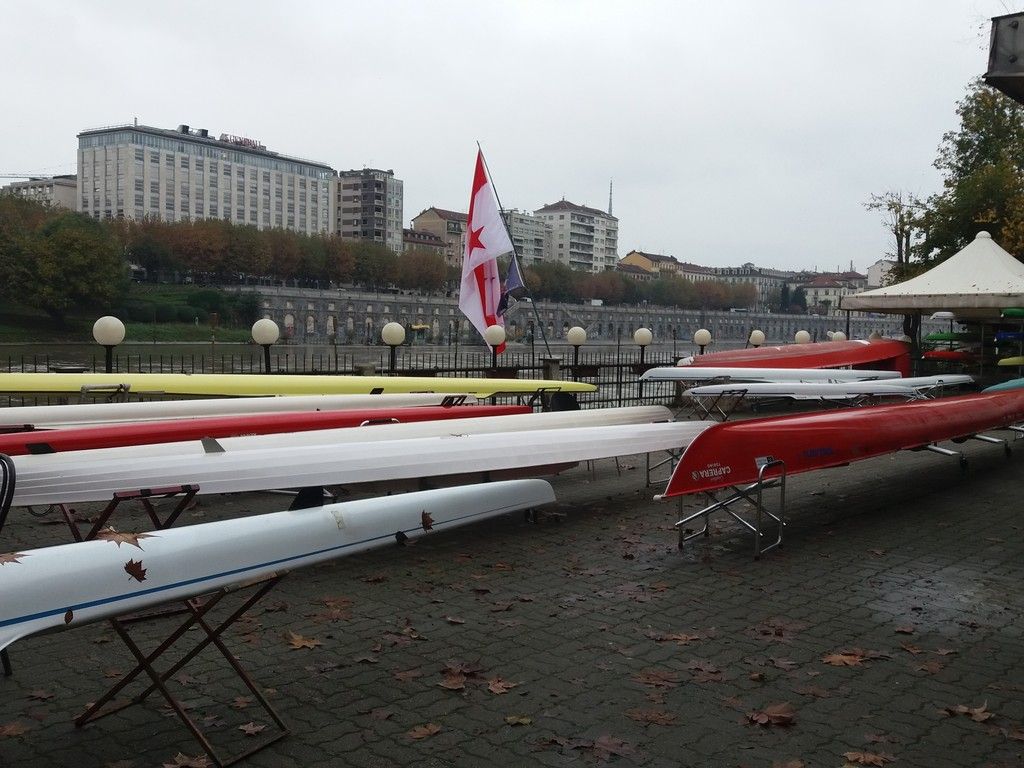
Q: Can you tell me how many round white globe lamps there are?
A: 10